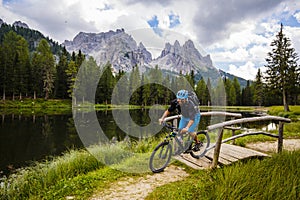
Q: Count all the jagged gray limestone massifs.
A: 2